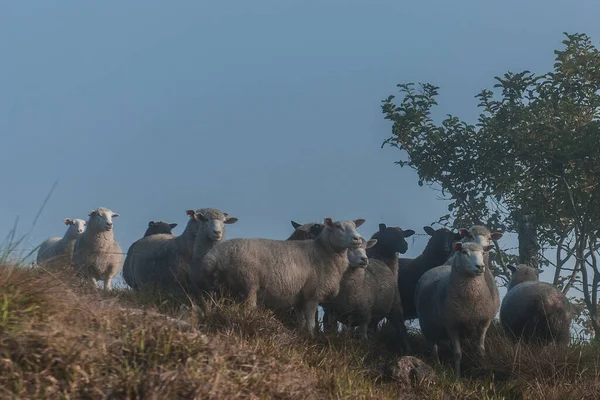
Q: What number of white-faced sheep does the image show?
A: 7